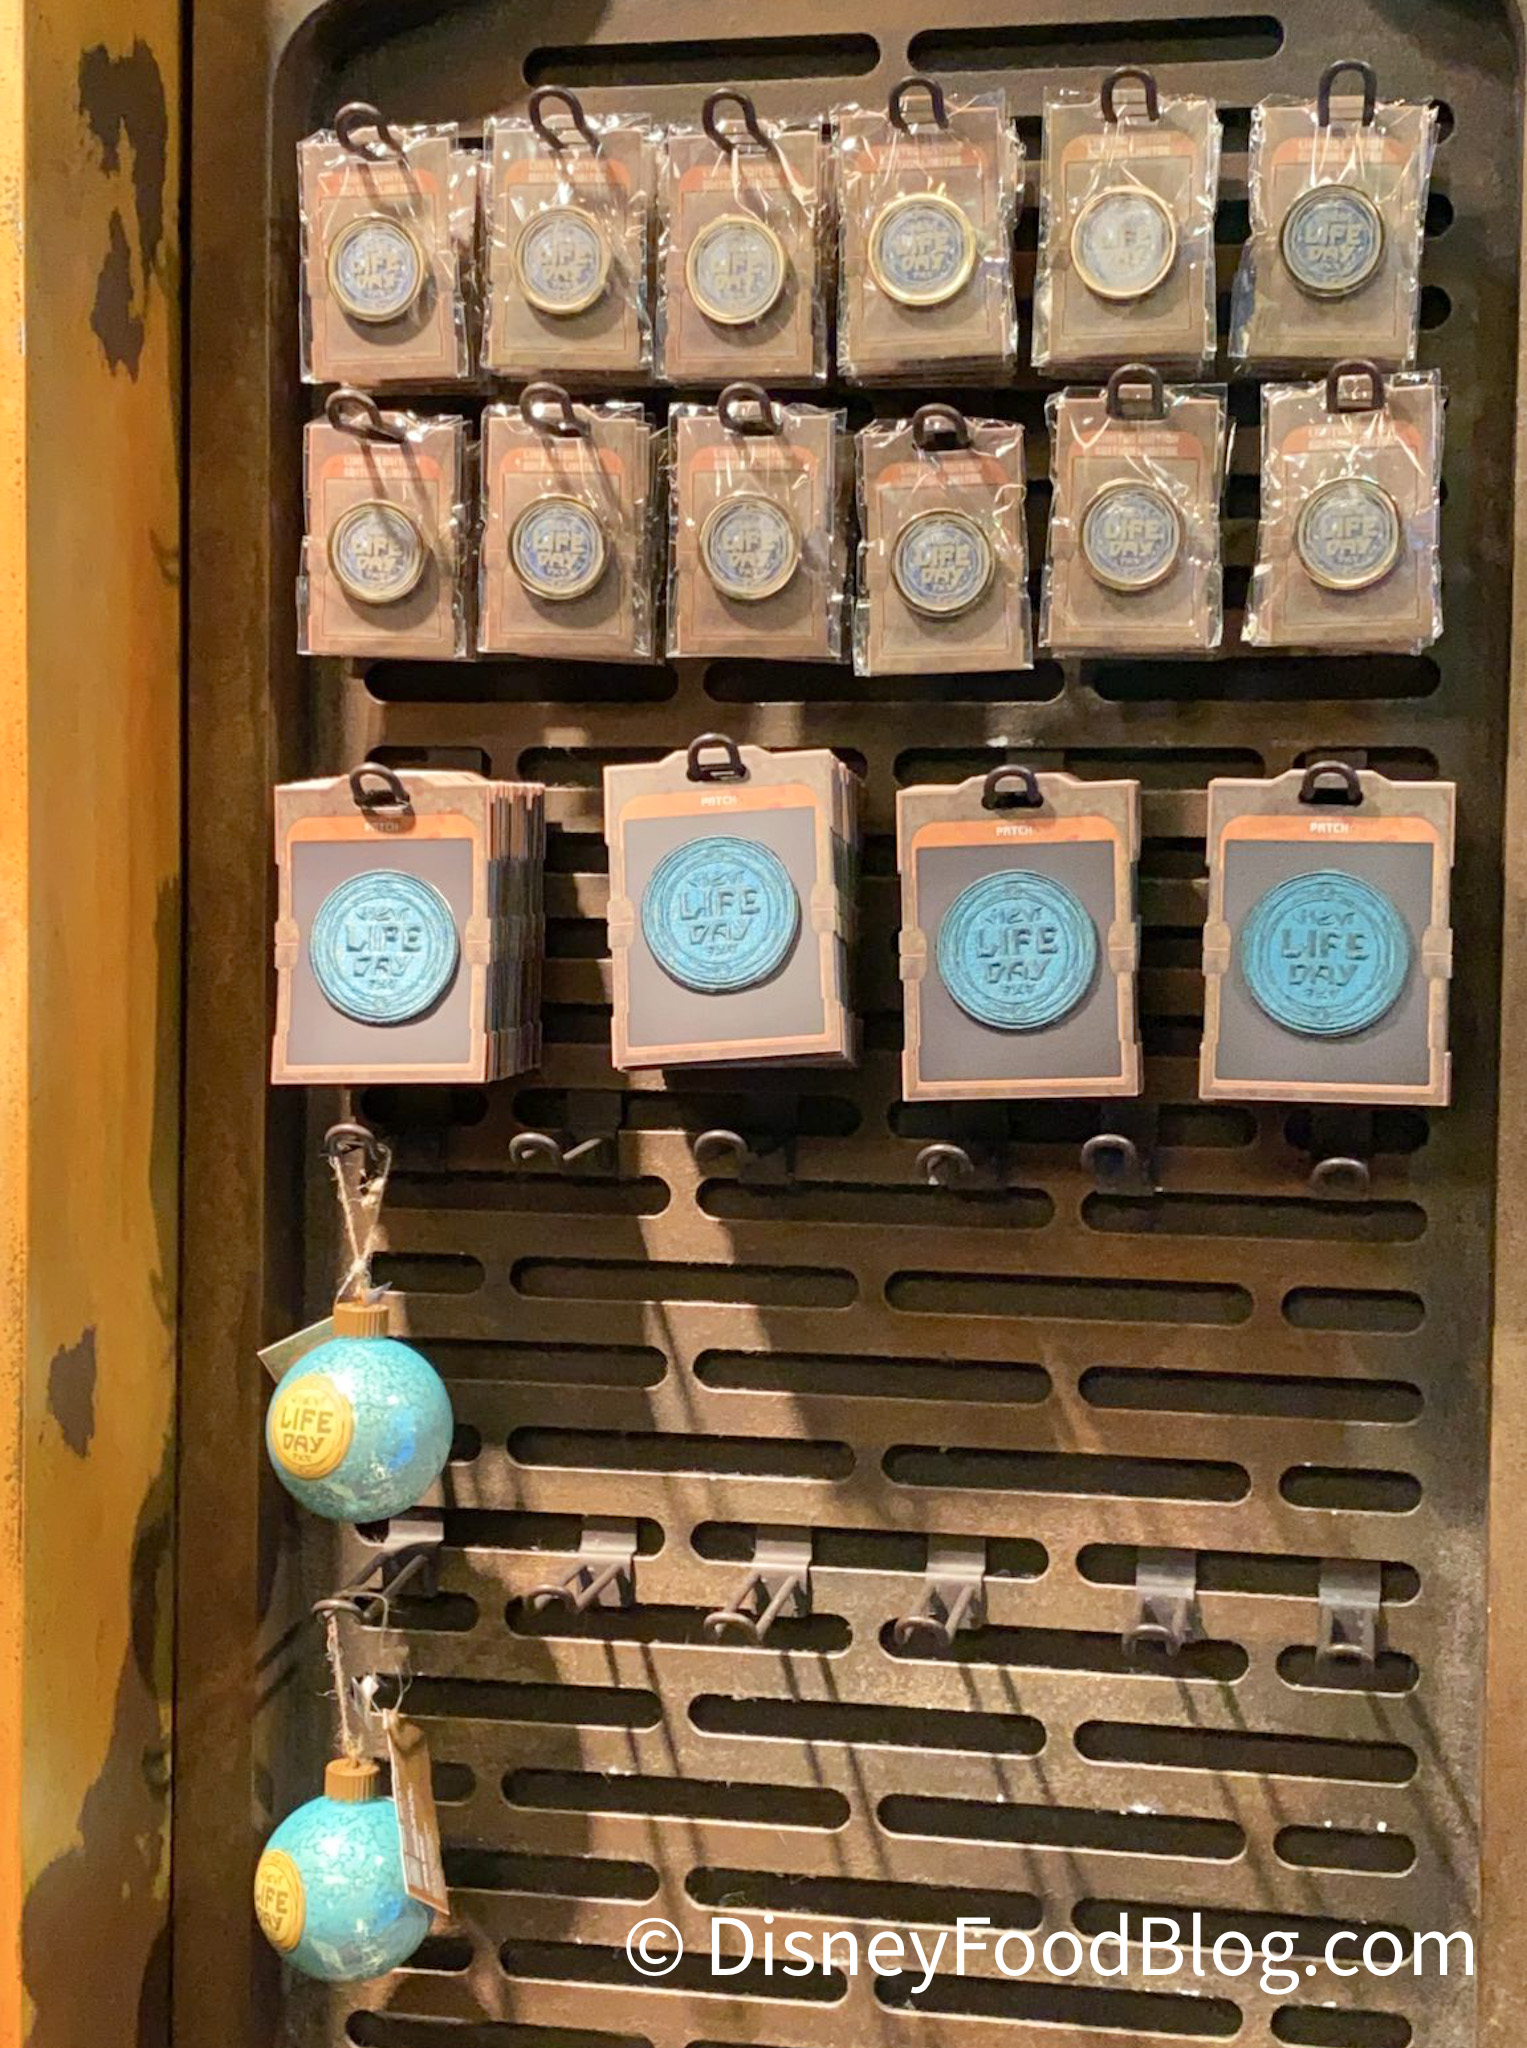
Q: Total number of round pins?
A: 12